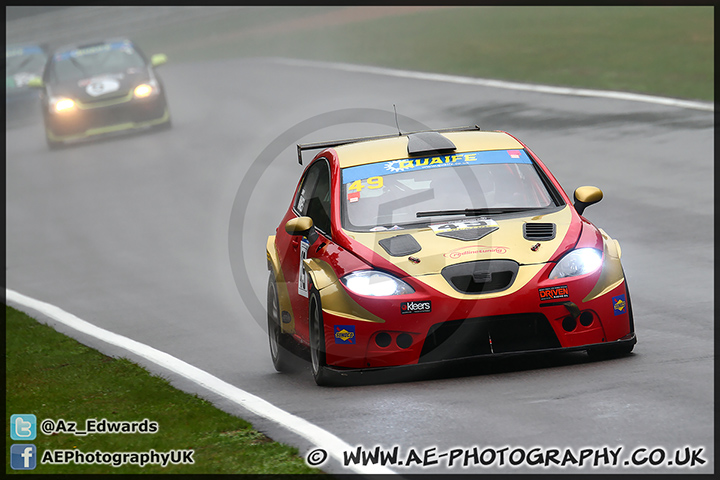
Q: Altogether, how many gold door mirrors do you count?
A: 2